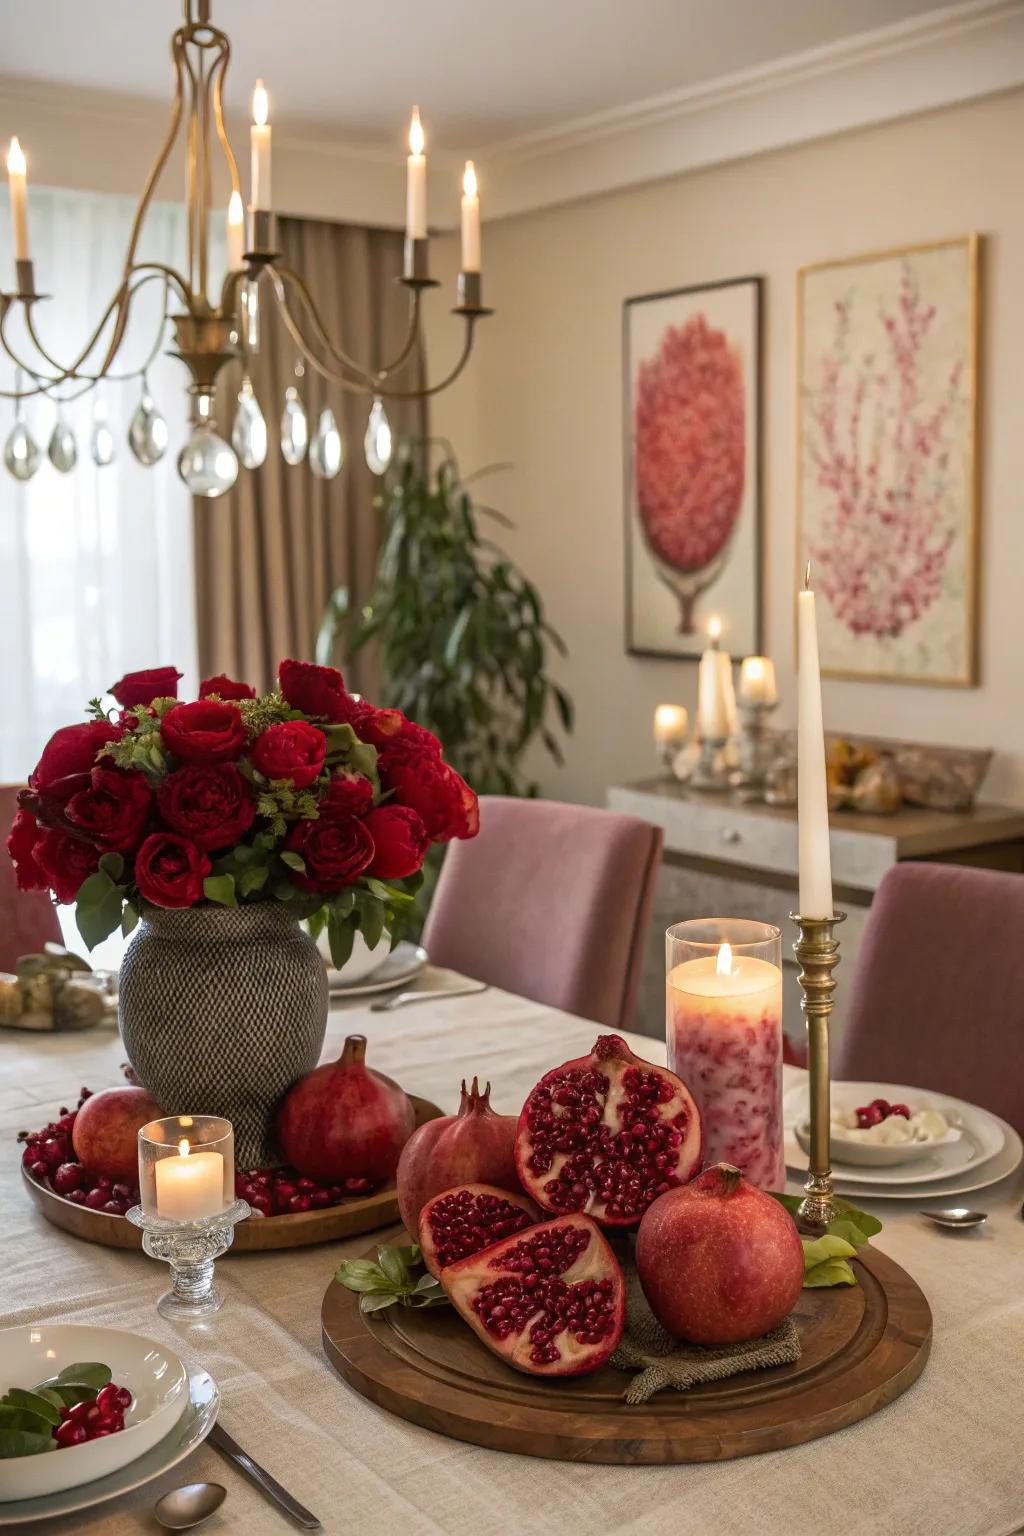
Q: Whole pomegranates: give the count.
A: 4